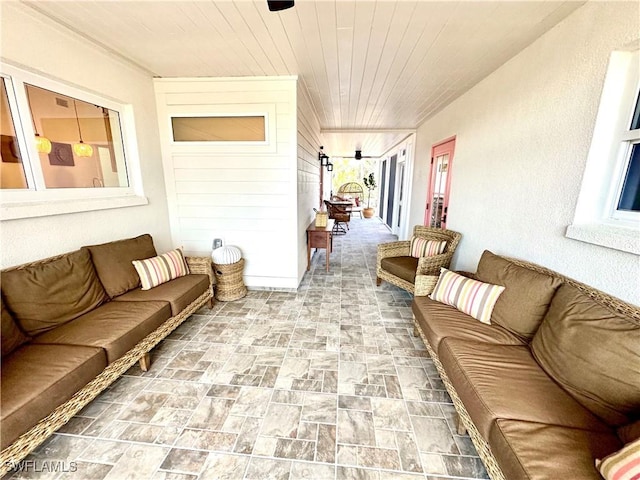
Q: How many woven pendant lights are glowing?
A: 2